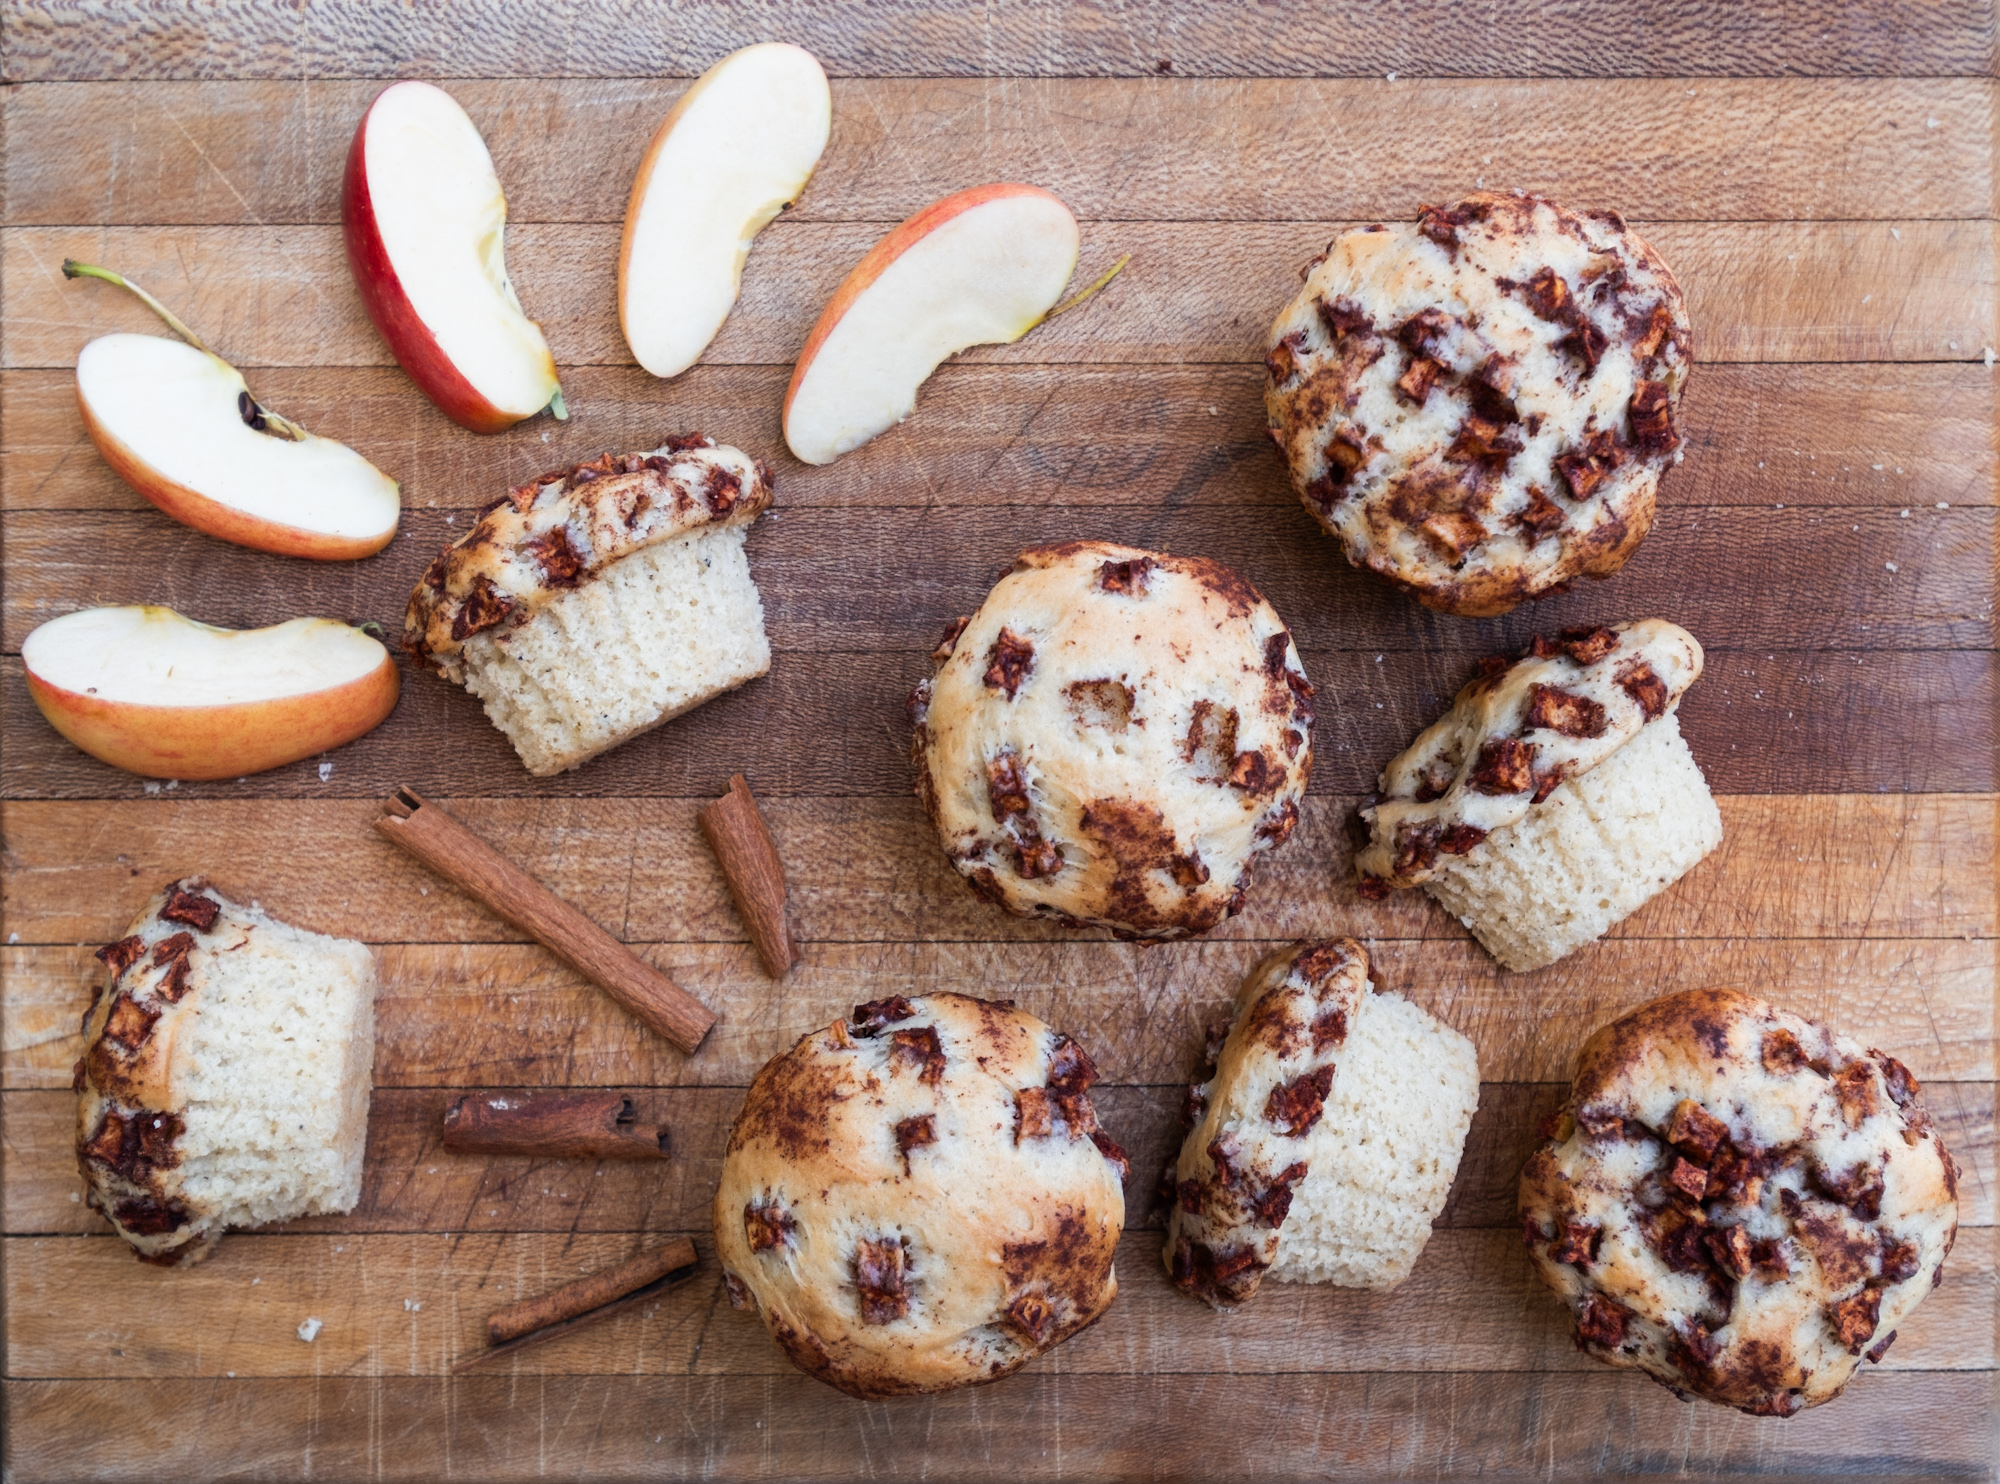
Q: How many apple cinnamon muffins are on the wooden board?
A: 8